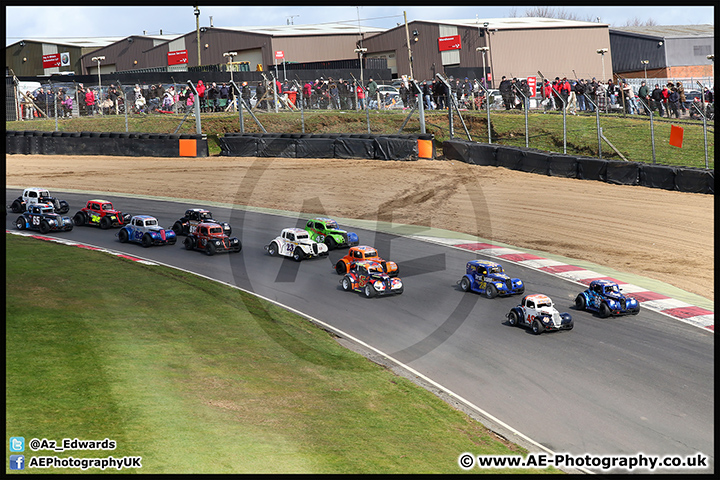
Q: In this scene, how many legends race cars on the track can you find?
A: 13